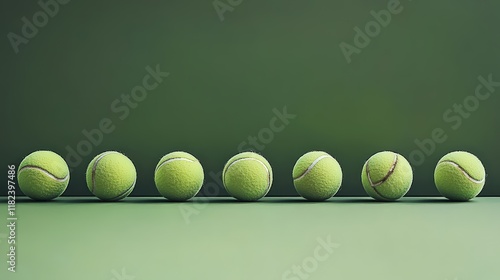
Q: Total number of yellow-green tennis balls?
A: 7